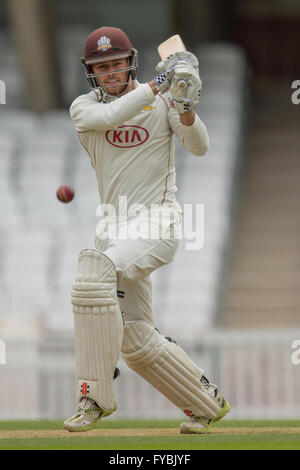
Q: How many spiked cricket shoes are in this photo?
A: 2